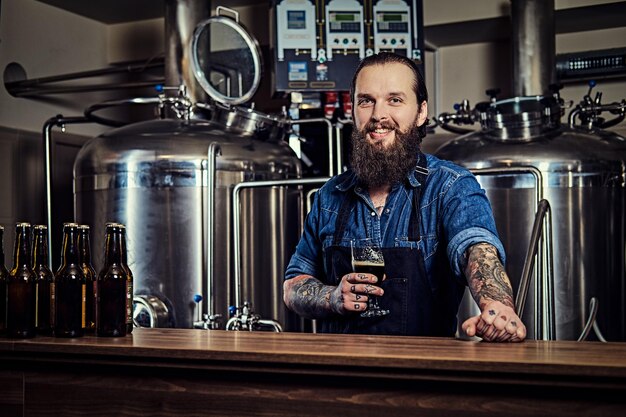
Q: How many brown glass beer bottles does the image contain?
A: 7